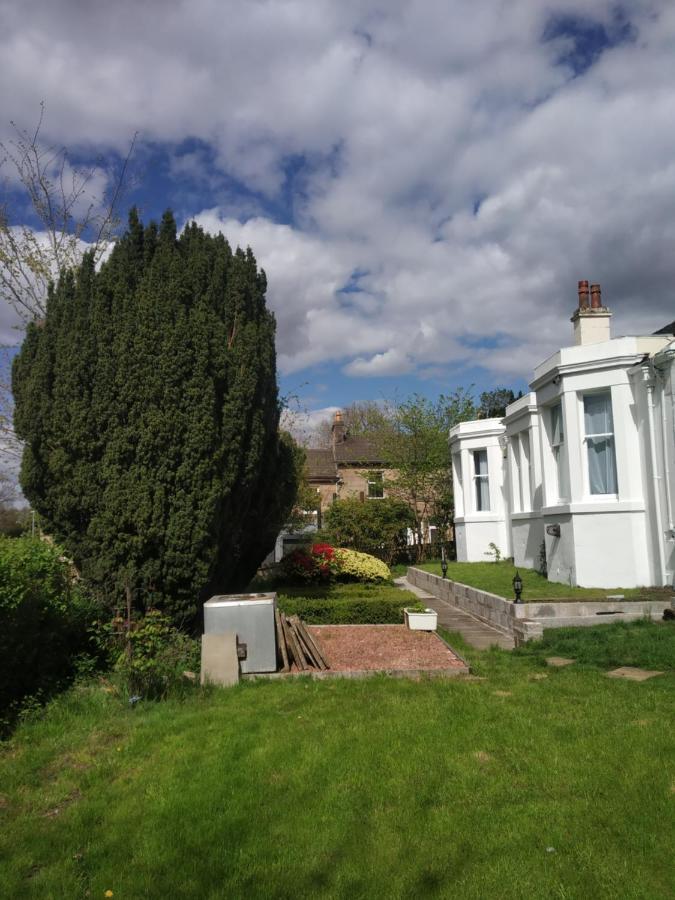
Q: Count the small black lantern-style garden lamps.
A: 2